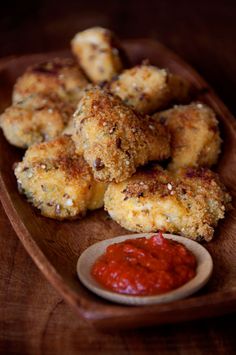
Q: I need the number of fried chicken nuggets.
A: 8